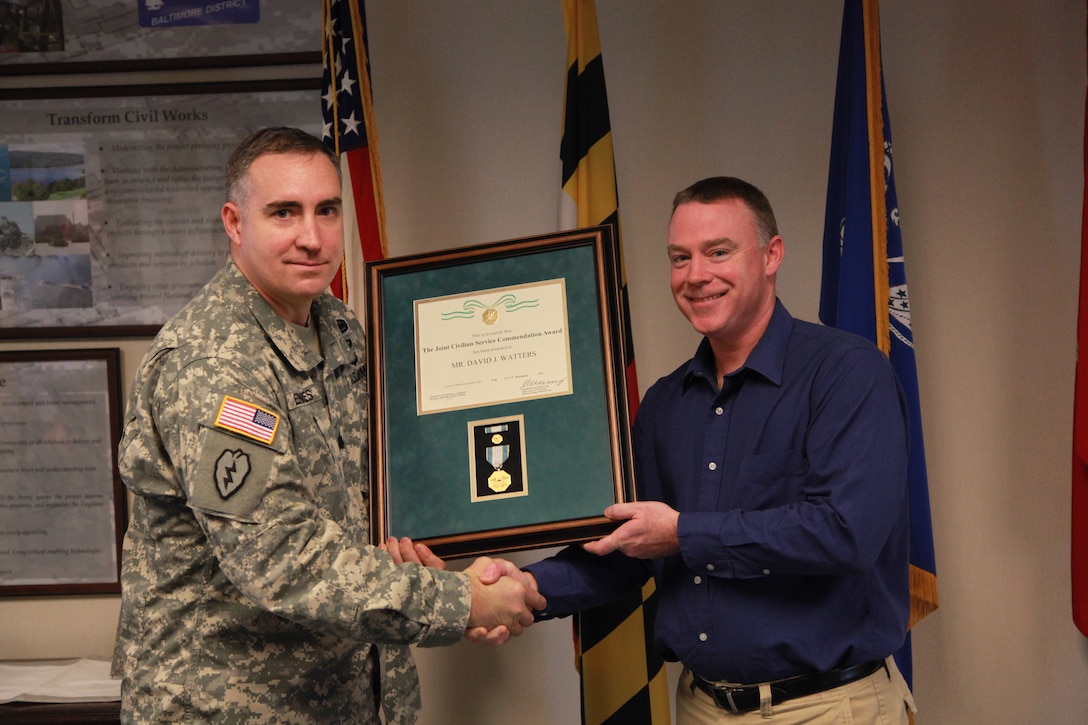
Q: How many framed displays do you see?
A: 4